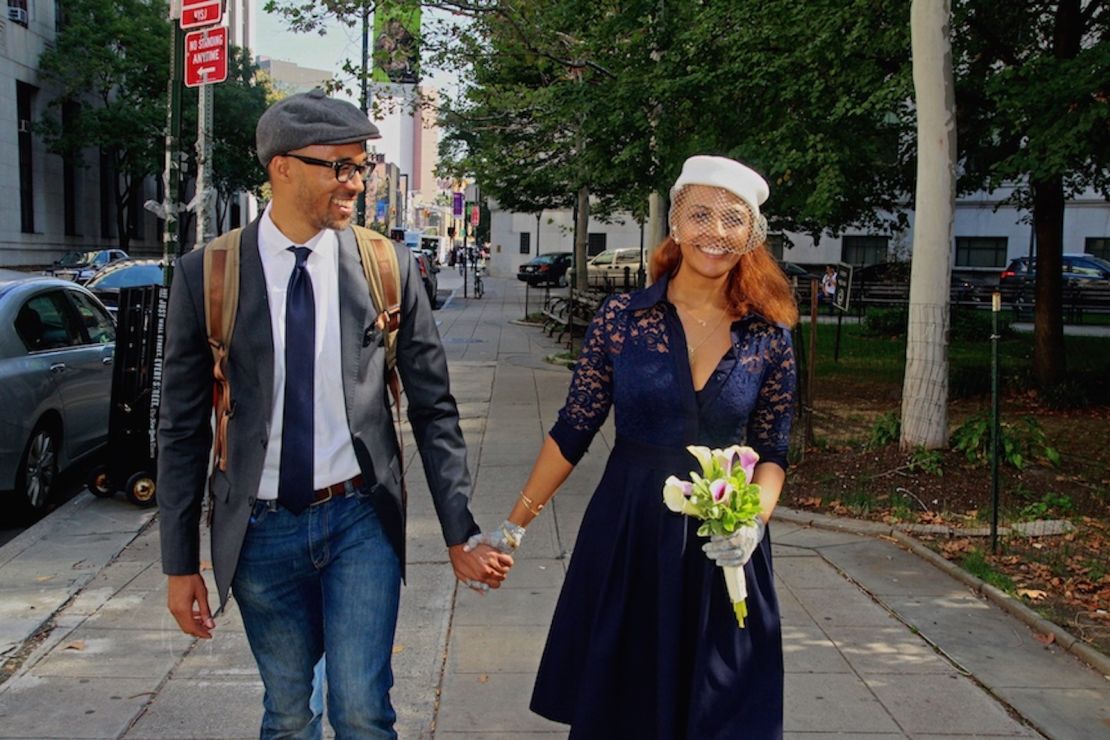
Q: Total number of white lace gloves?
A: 2